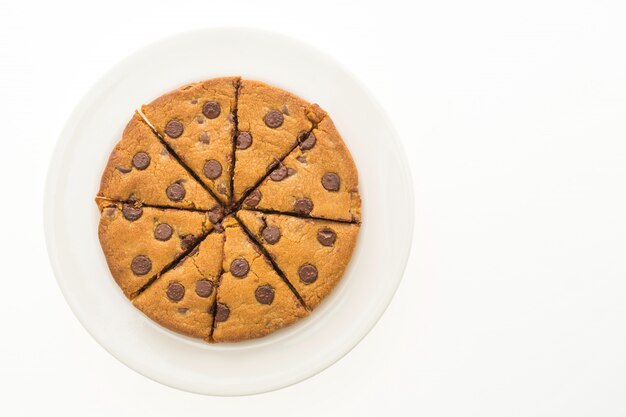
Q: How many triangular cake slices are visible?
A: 8